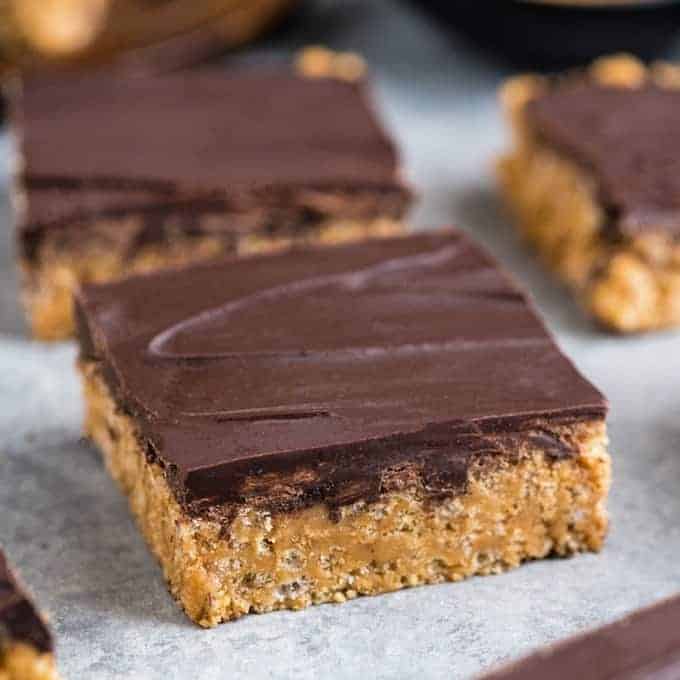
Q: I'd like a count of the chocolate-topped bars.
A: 5